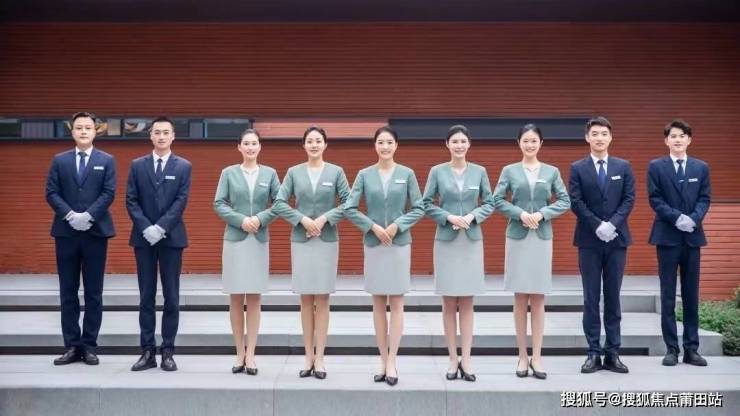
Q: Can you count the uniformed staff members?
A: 9